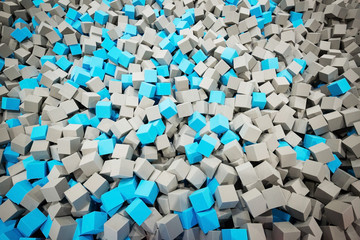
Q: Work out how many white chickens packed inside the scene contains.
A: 0